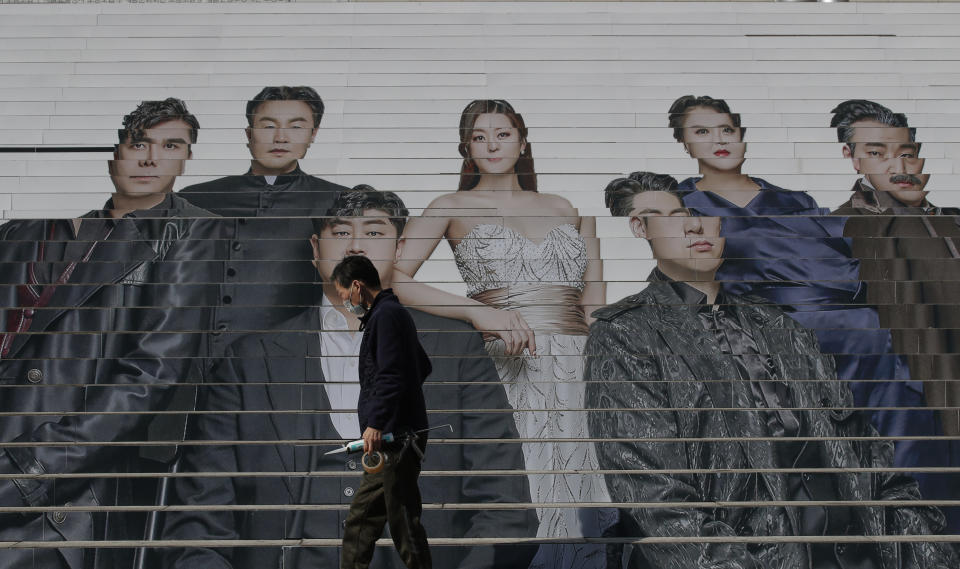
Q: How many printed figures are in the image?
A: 7